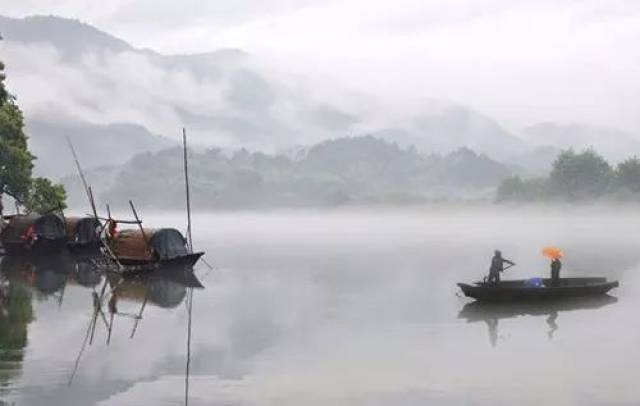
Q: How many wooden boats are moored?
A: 3